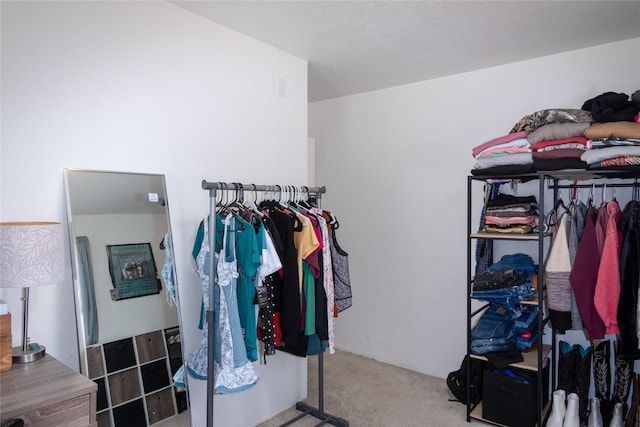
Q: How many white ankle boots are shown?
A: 2